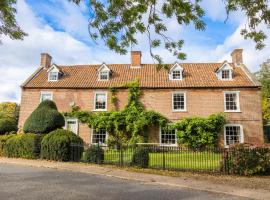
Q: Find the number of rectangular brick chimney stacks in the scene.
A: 3